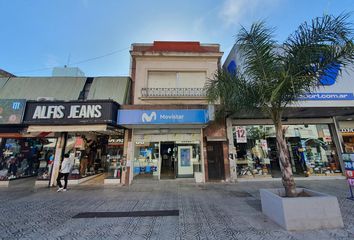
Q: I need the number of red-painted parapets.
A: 1